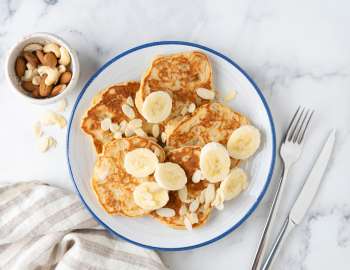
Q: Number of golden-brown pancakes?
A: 5